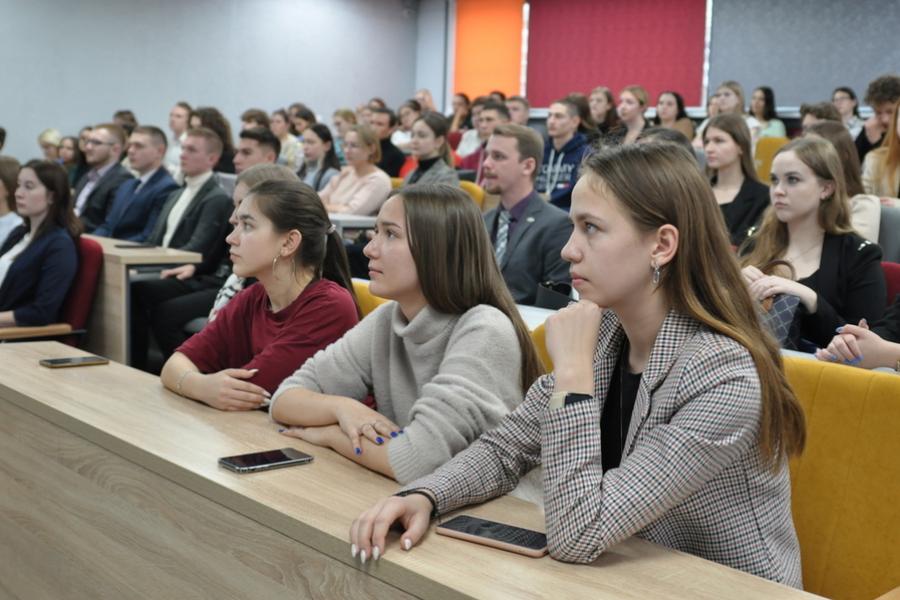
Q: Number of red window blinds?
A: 1